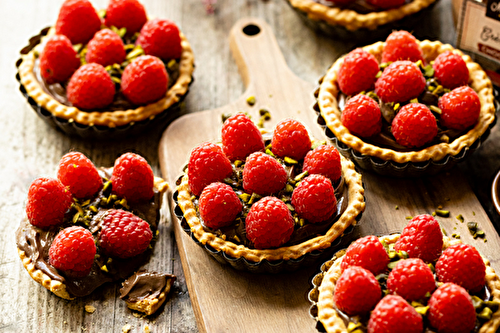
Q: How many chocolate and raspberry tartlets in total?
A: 6